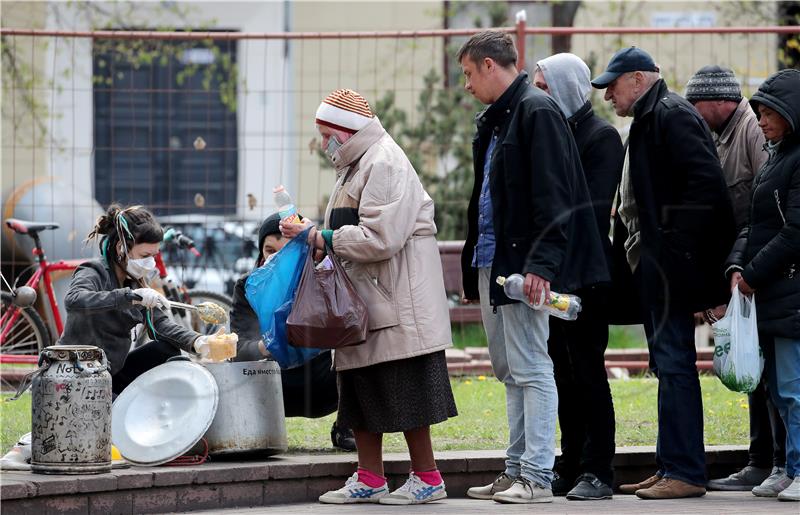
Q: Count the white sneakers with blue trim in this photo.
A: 2